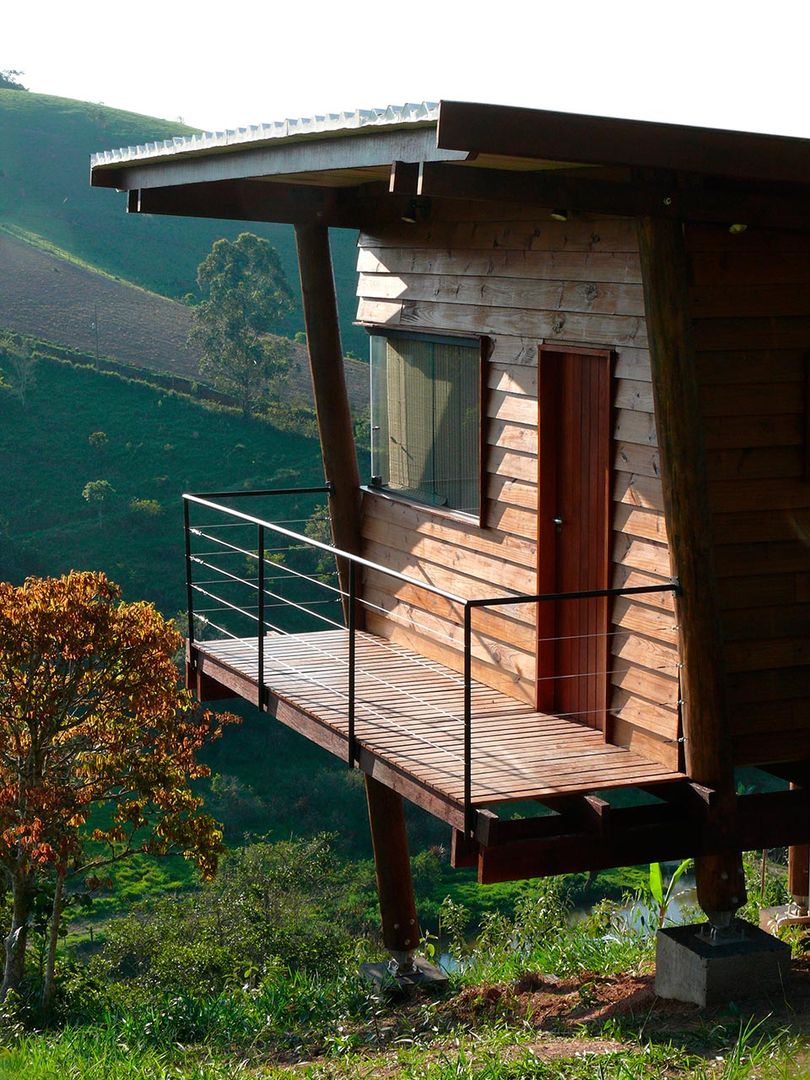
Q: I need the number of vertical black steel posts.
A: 4